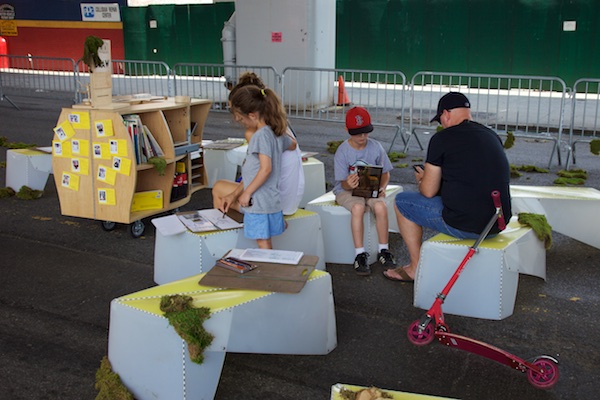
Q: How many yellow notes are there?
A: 12